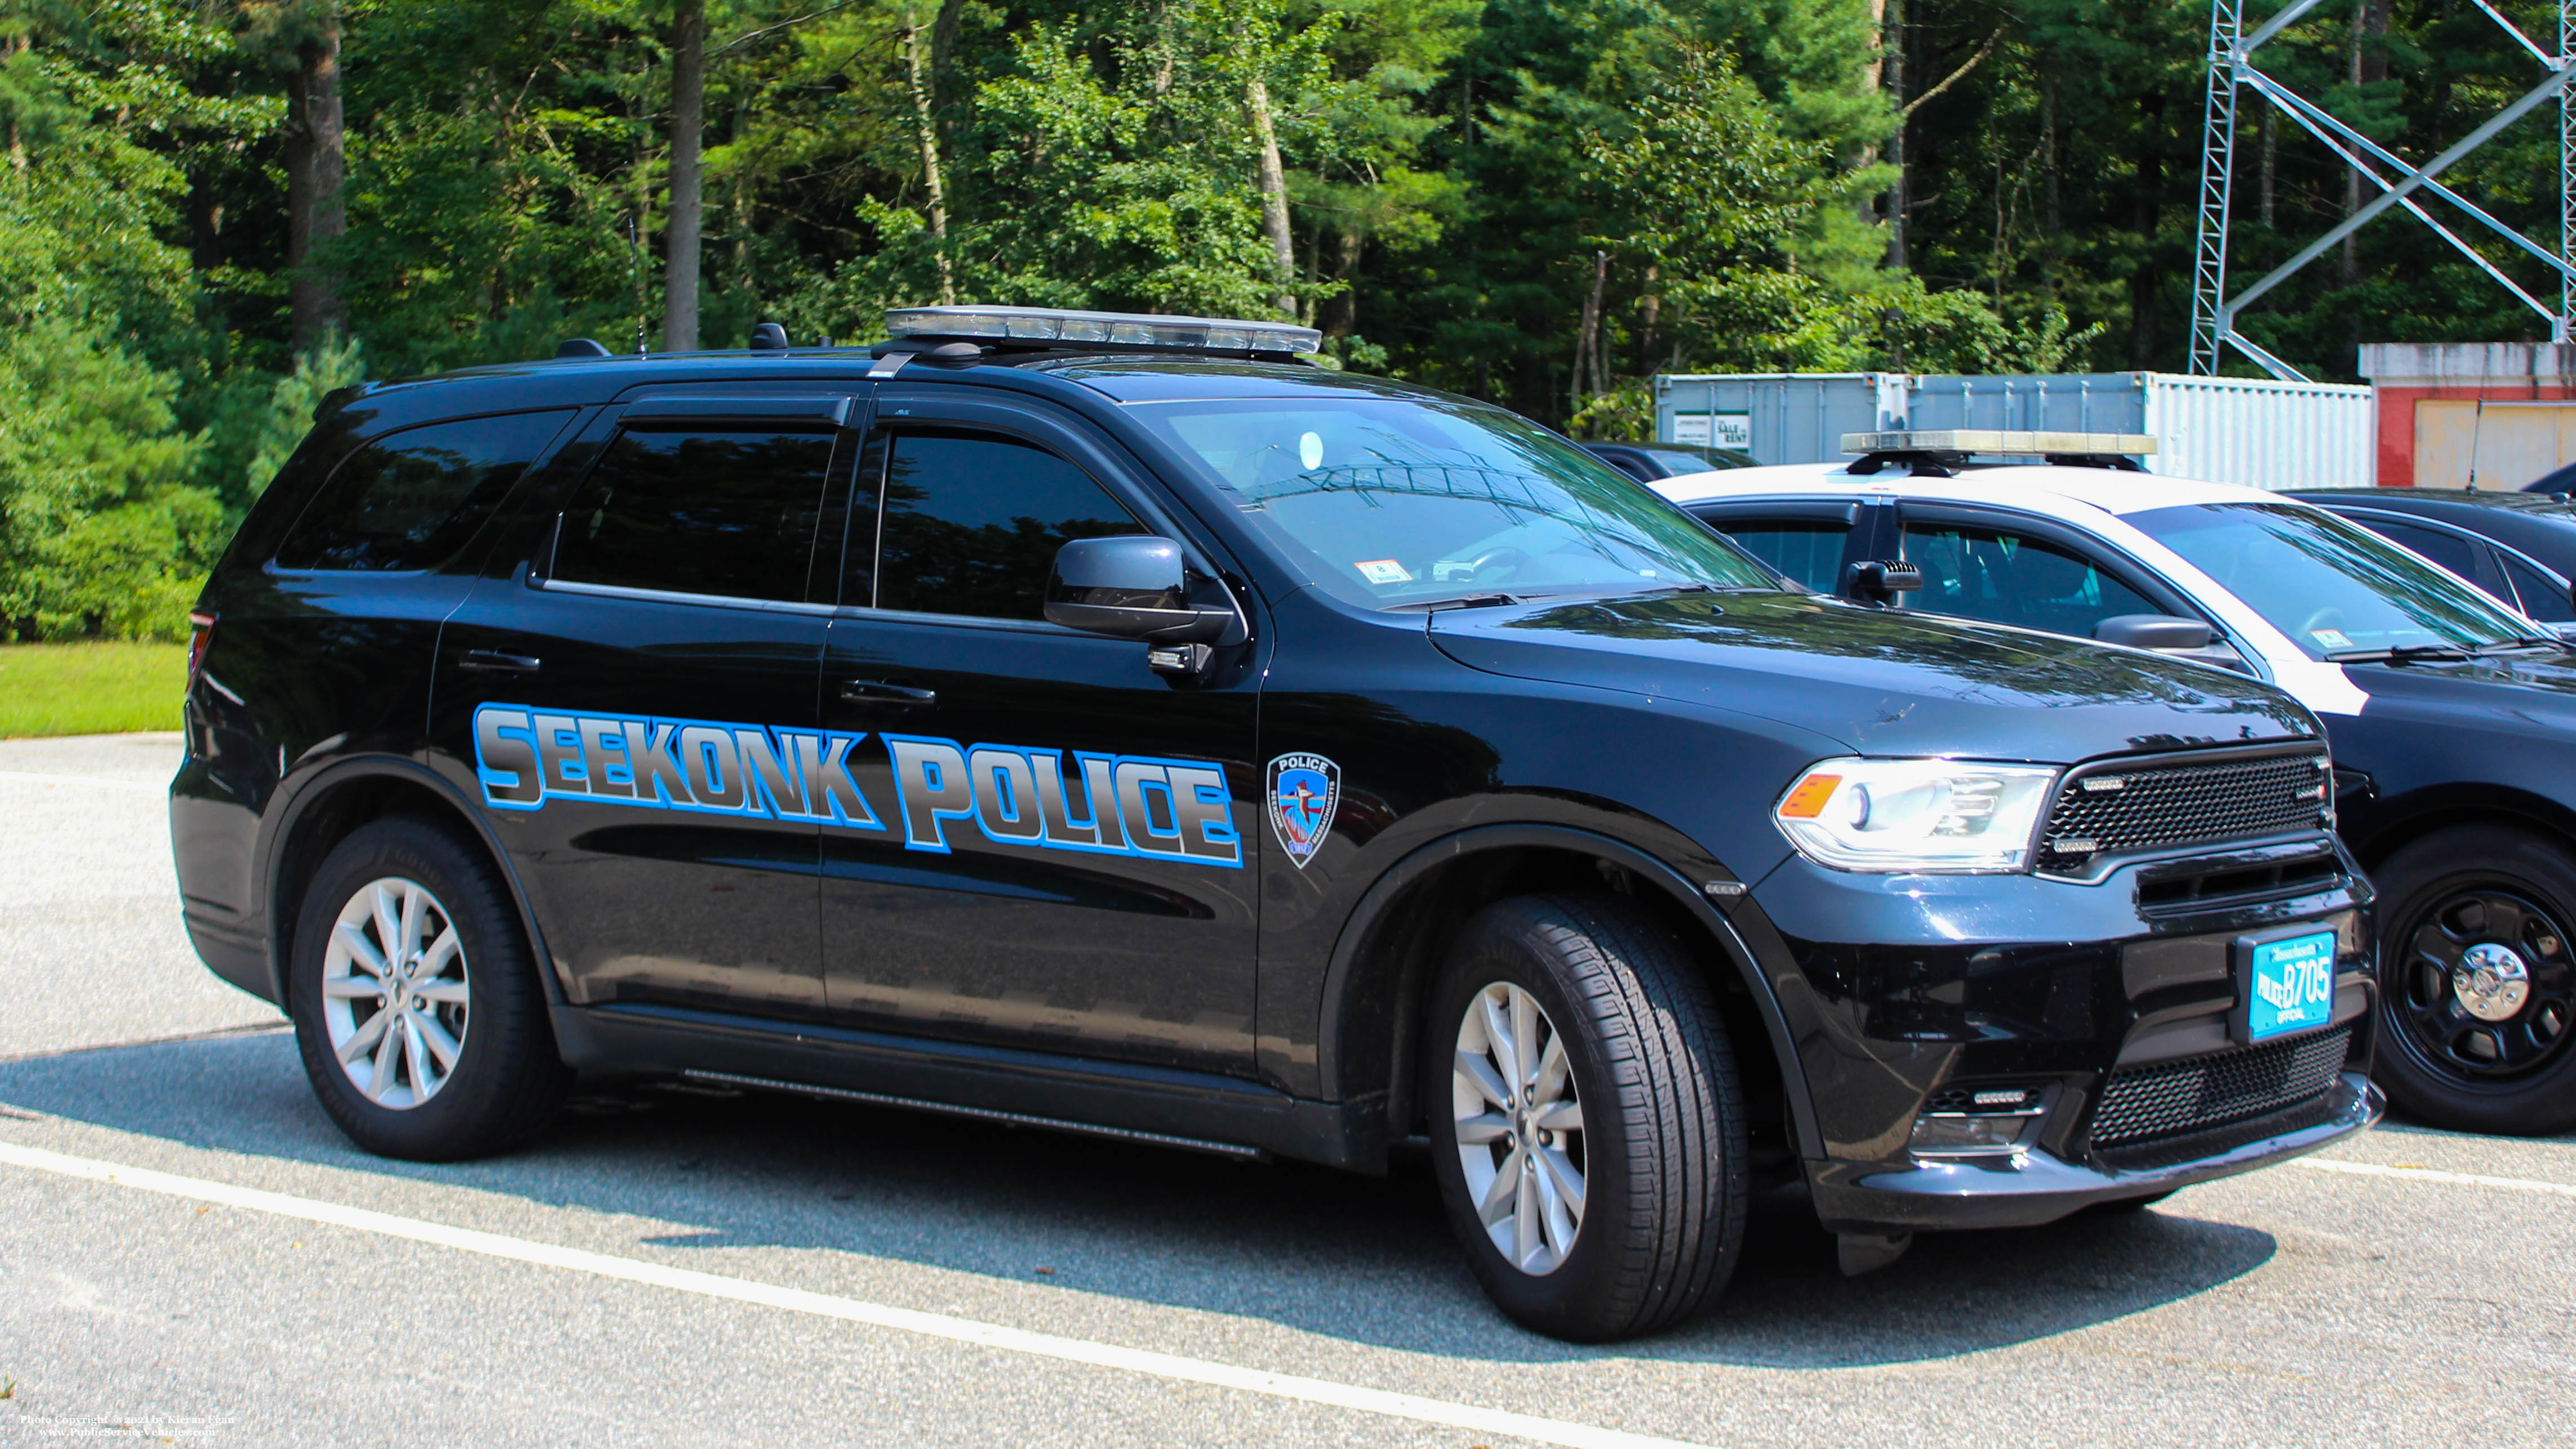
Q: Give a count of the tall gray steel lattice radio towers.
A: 1